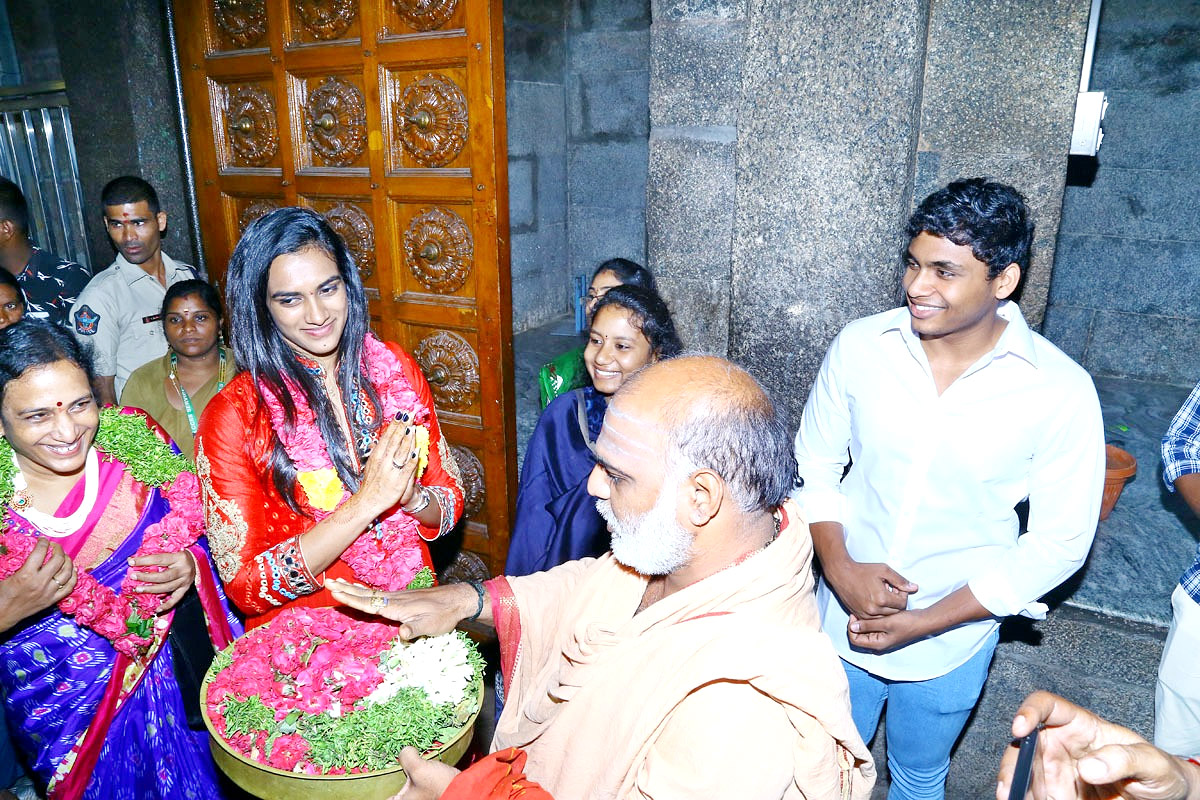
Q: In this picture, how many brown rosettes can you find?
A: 12